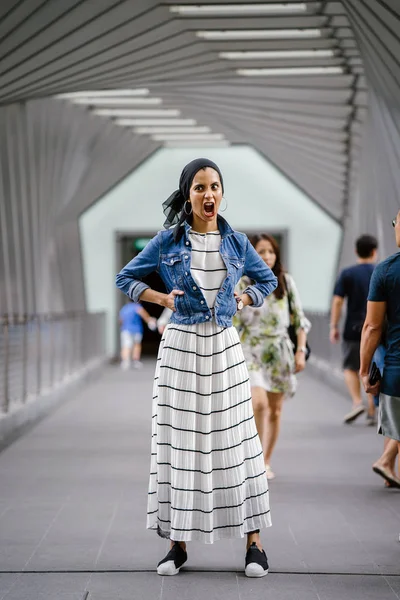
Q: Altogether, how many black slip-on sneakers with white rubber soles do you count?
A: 2